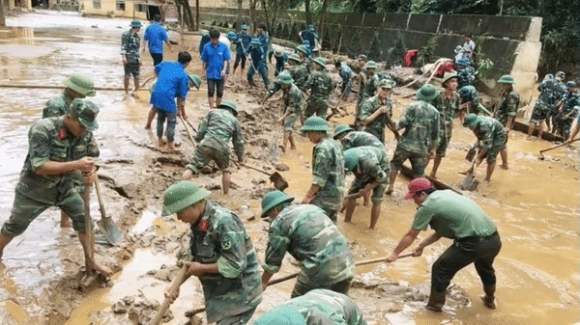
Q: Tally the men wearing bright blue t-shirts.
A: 3